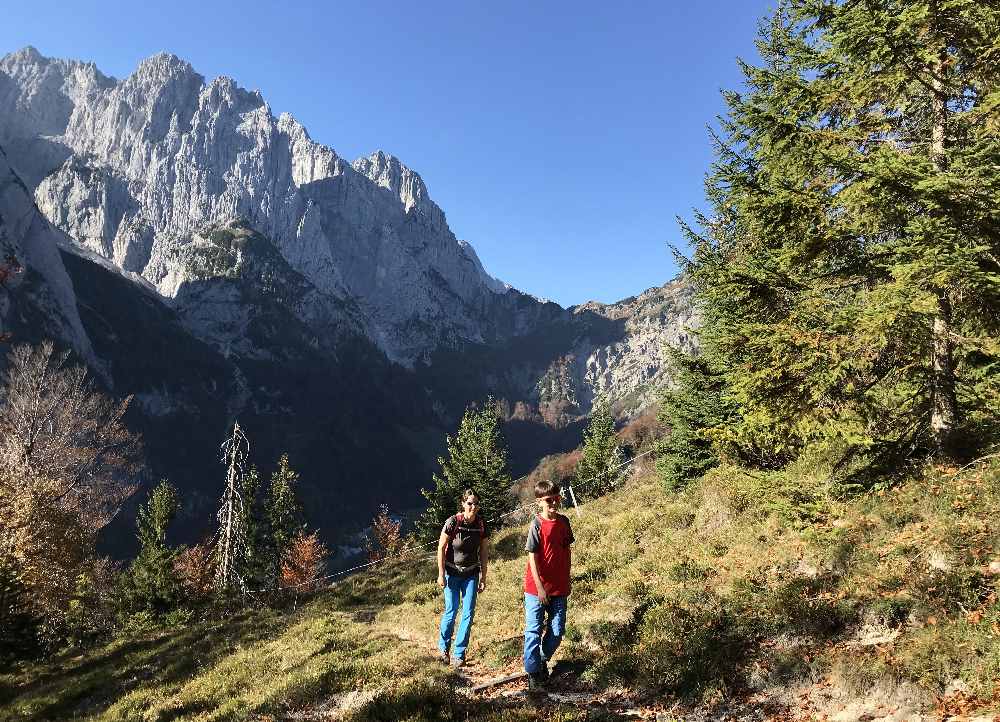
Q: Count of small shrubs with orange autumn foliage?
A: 3